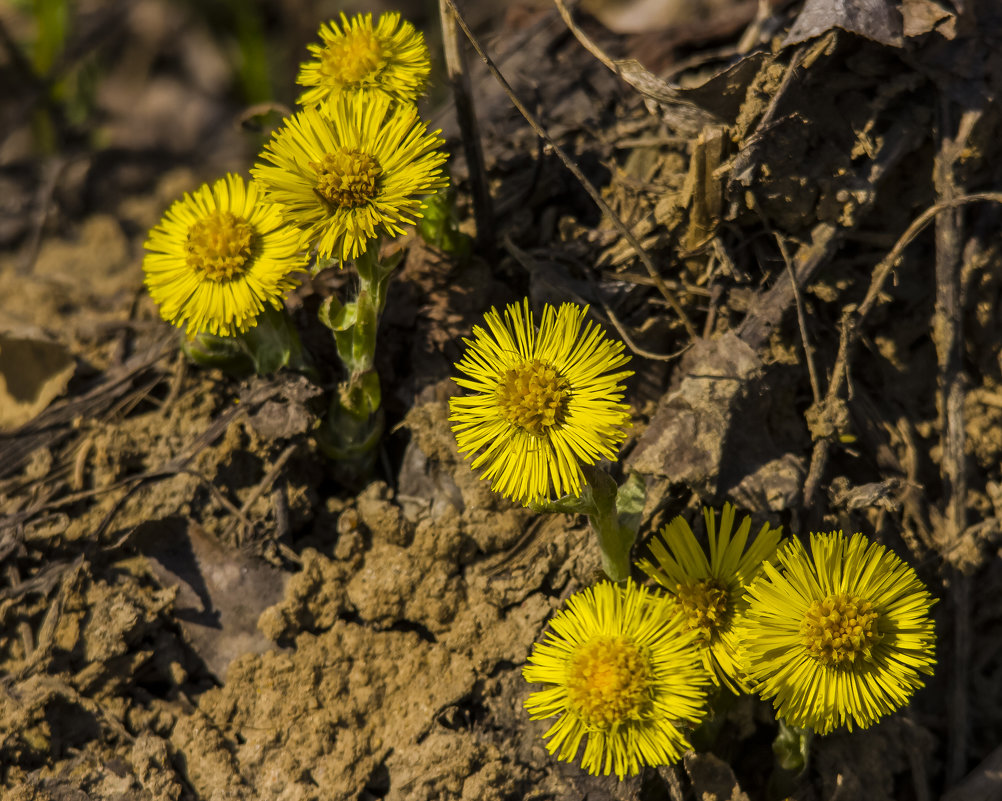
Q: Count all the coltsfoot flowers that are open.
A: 7